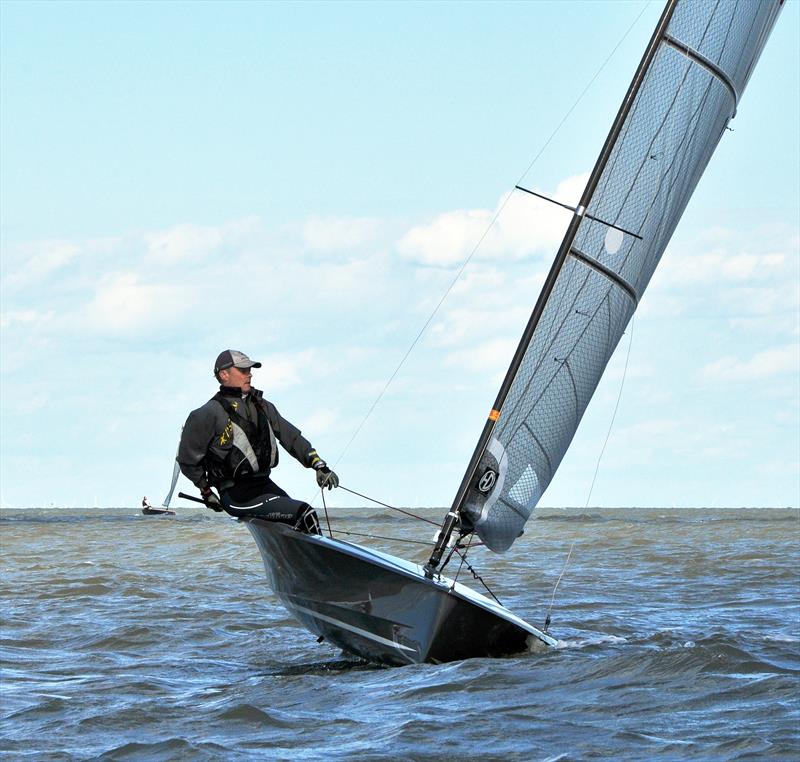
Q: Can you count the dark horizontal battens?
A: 2